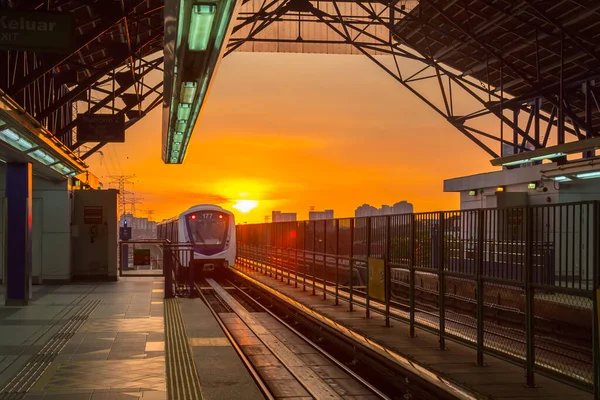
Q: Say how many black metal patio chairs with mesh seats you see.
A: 0